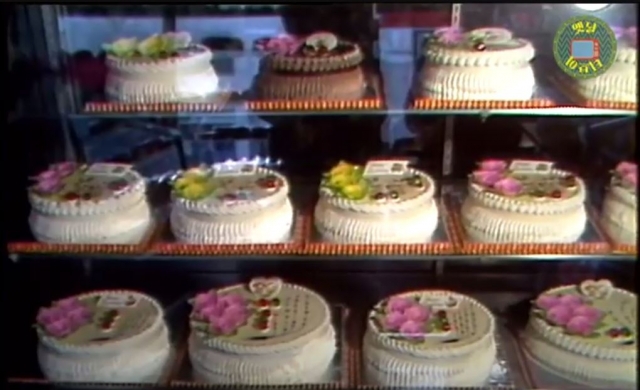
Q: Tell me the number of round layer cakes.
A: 13